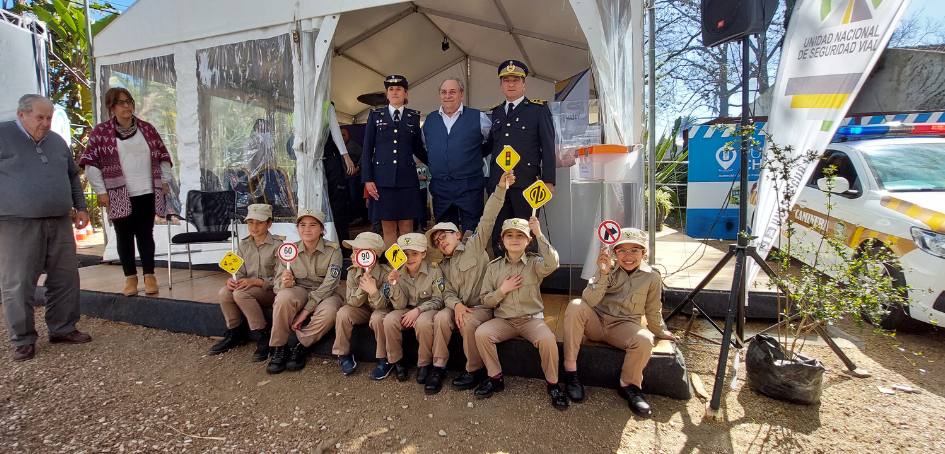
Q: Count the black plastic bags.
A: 1